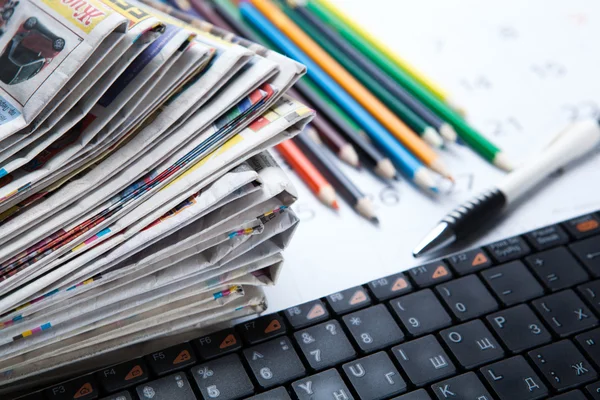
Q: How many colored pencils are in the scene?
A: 12